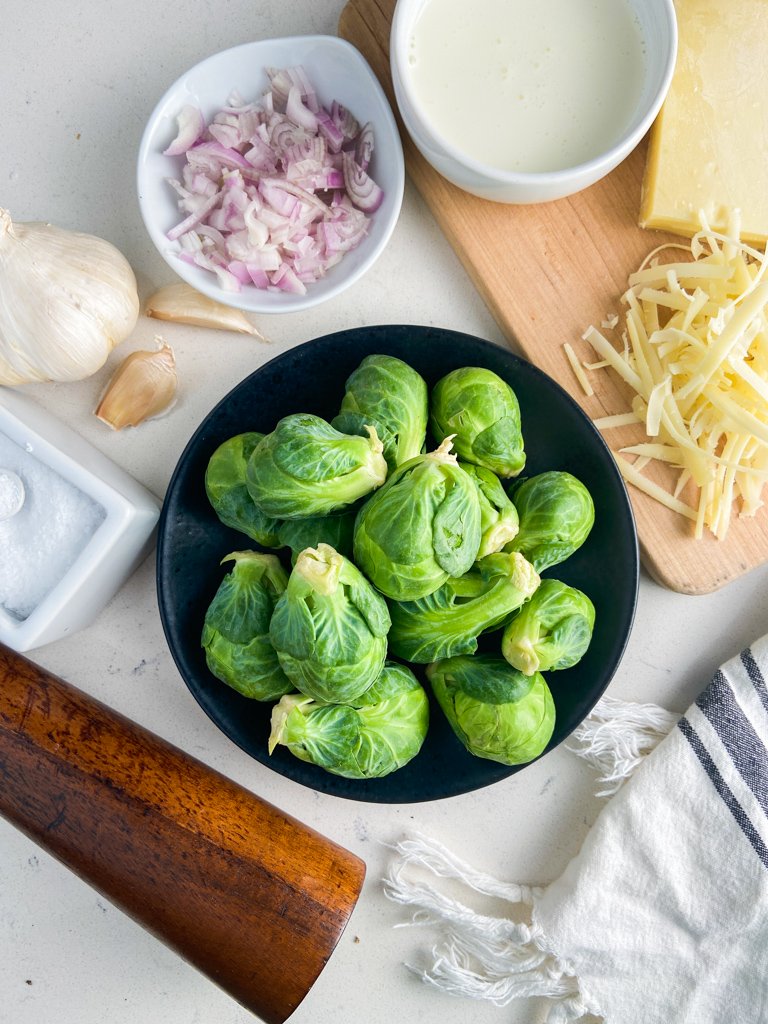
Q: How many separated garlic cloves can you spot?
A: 2